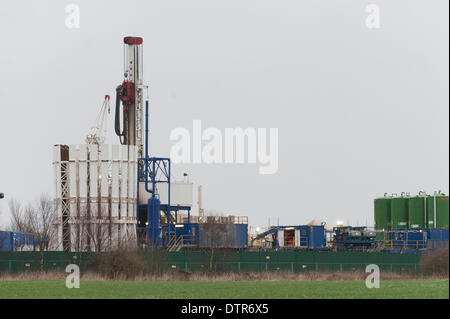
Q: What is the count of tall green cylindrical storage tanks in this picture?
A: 4